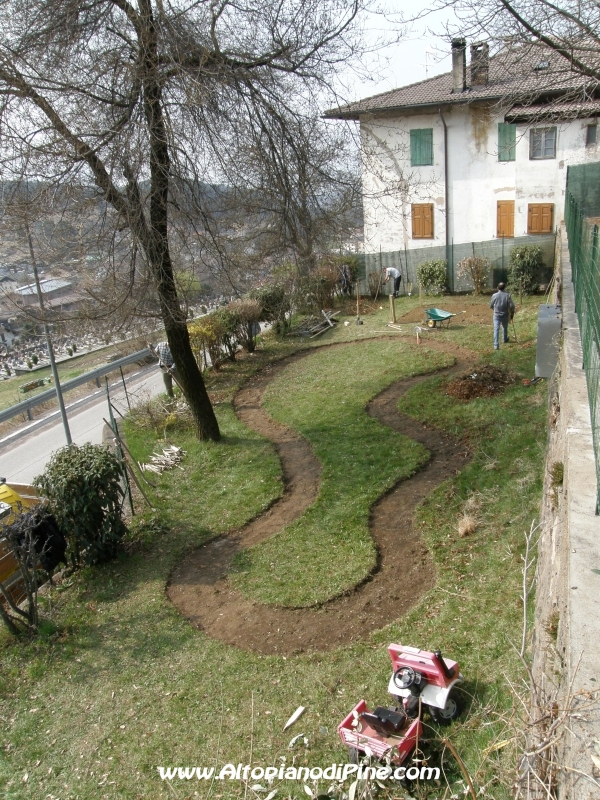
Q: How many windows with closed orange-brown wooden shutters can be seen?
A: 3